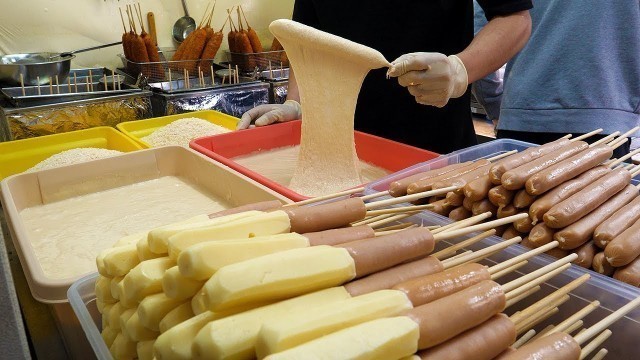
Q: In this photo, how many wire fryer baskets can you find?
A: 2